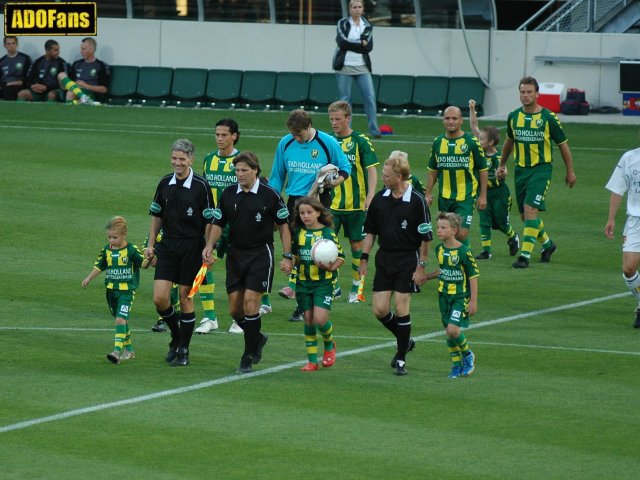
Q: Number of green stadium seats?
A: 11